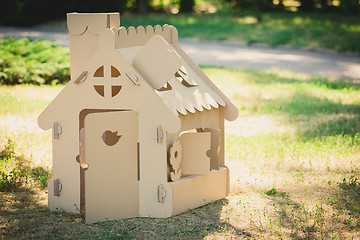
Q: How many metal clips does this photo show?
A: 6